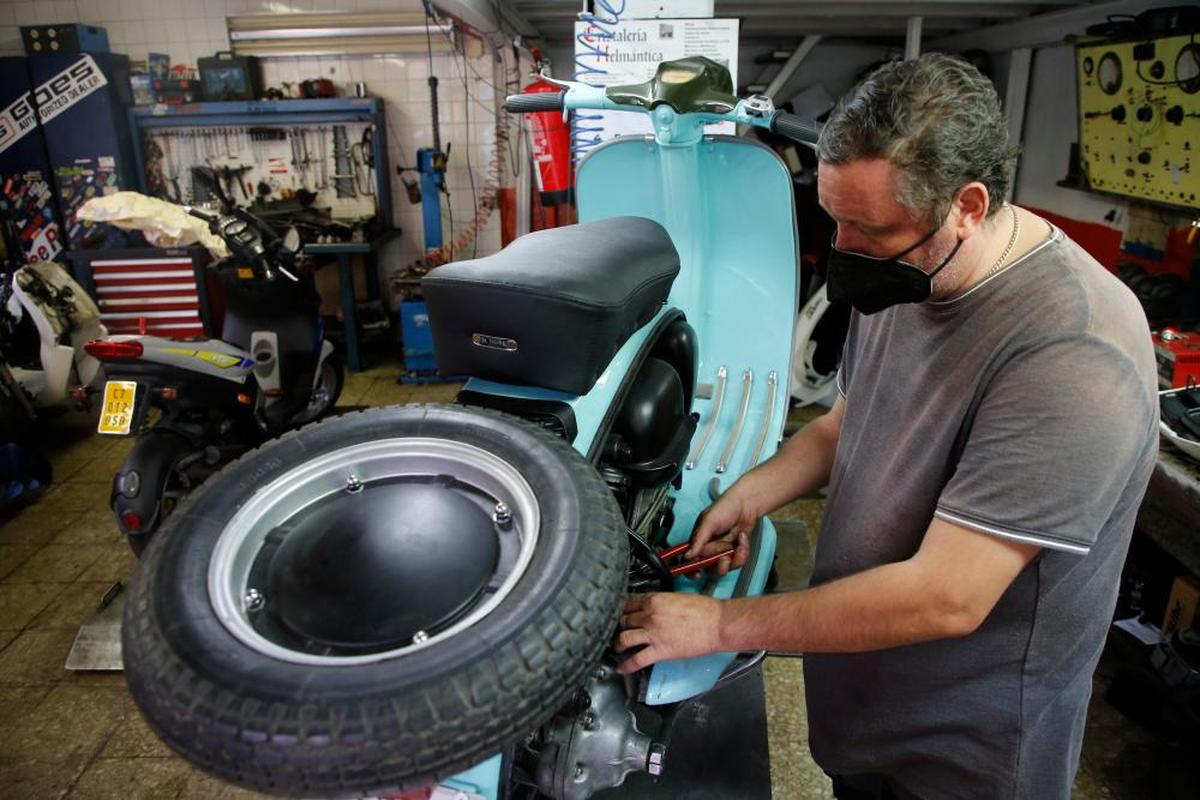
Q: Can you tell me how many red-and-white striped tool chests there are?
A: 1